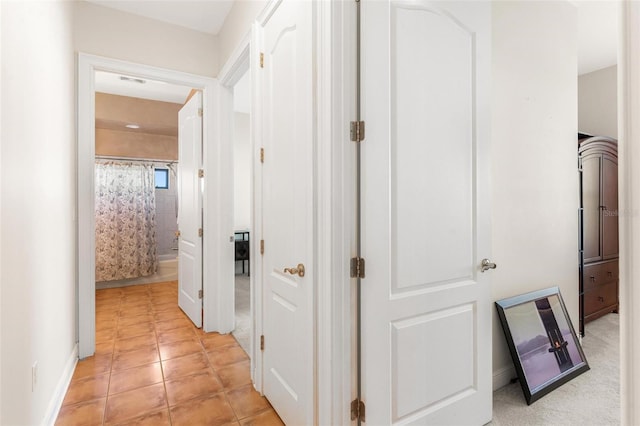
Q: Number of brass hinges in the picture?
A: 11